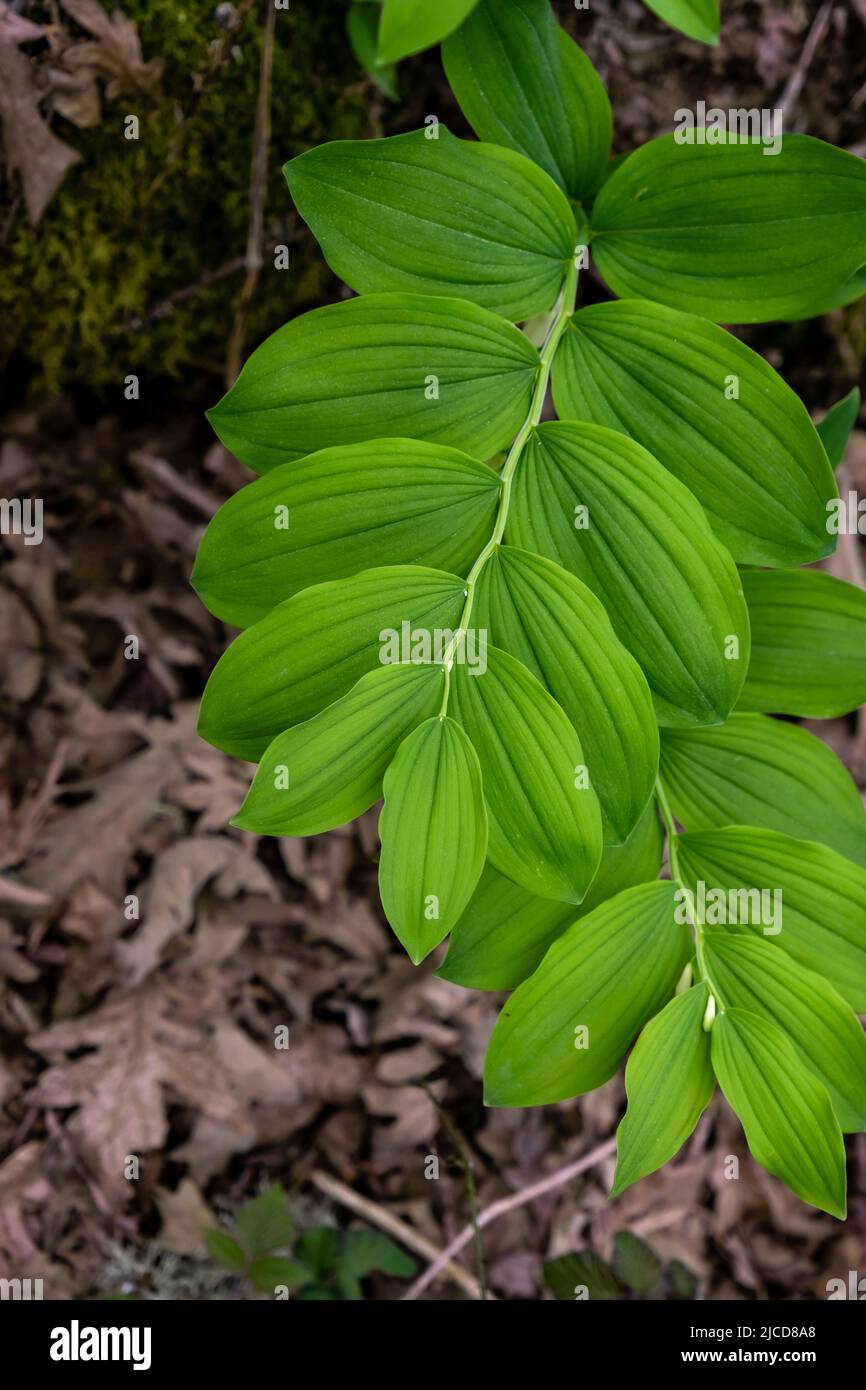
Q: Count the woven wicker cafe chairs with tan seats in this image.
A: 0